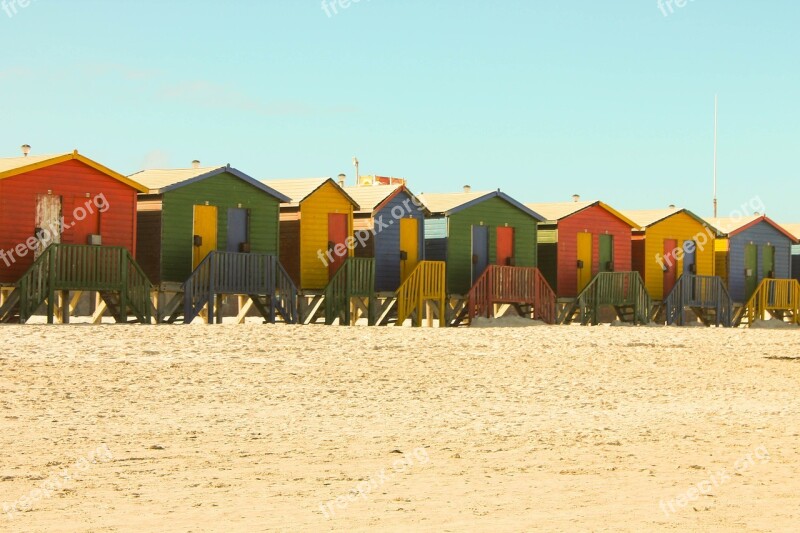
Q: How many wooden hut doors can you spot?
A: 14